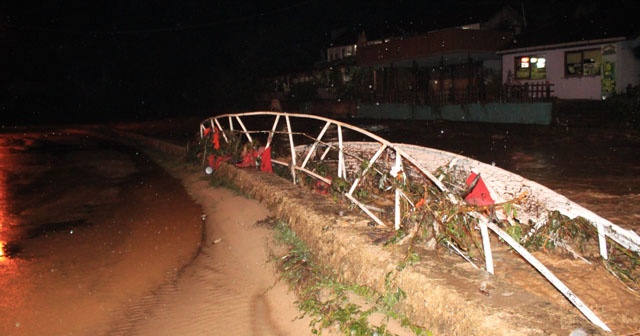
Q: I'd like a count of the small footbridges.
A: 1